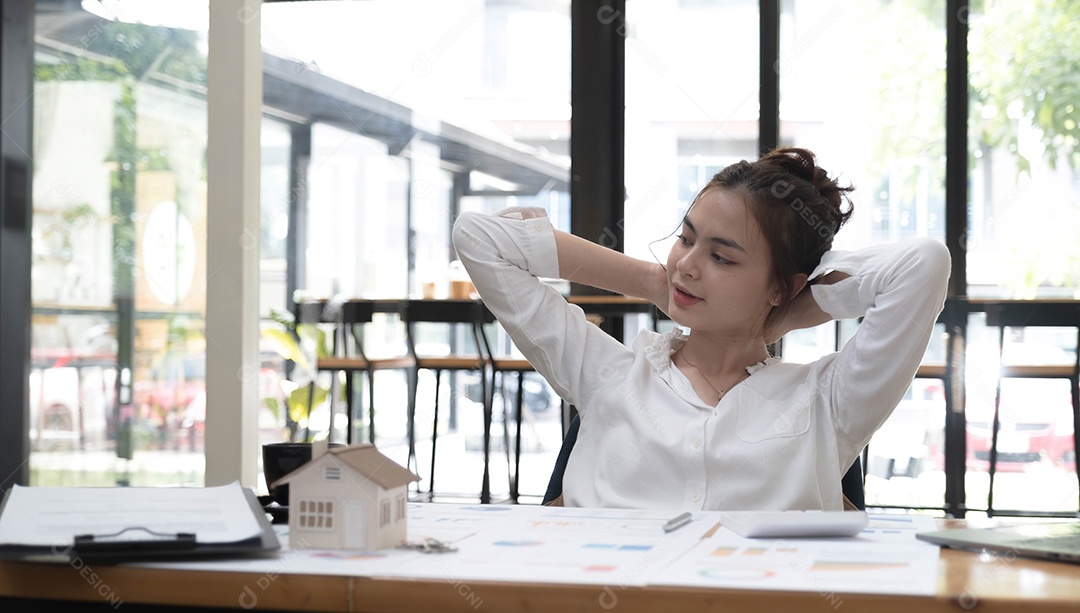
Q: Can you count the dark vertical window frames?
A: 4